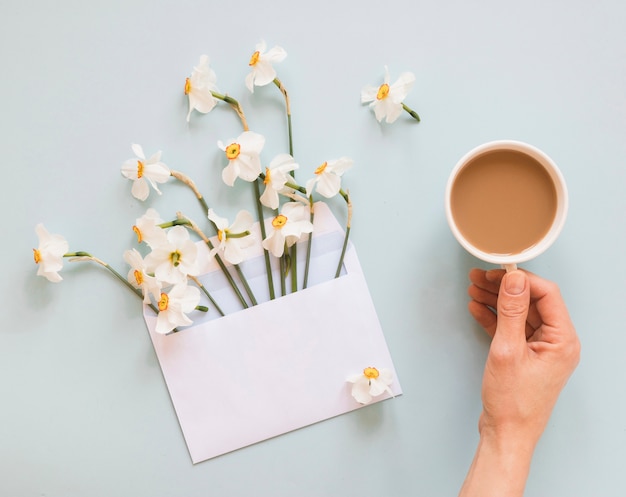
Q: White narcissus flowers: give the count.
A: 15